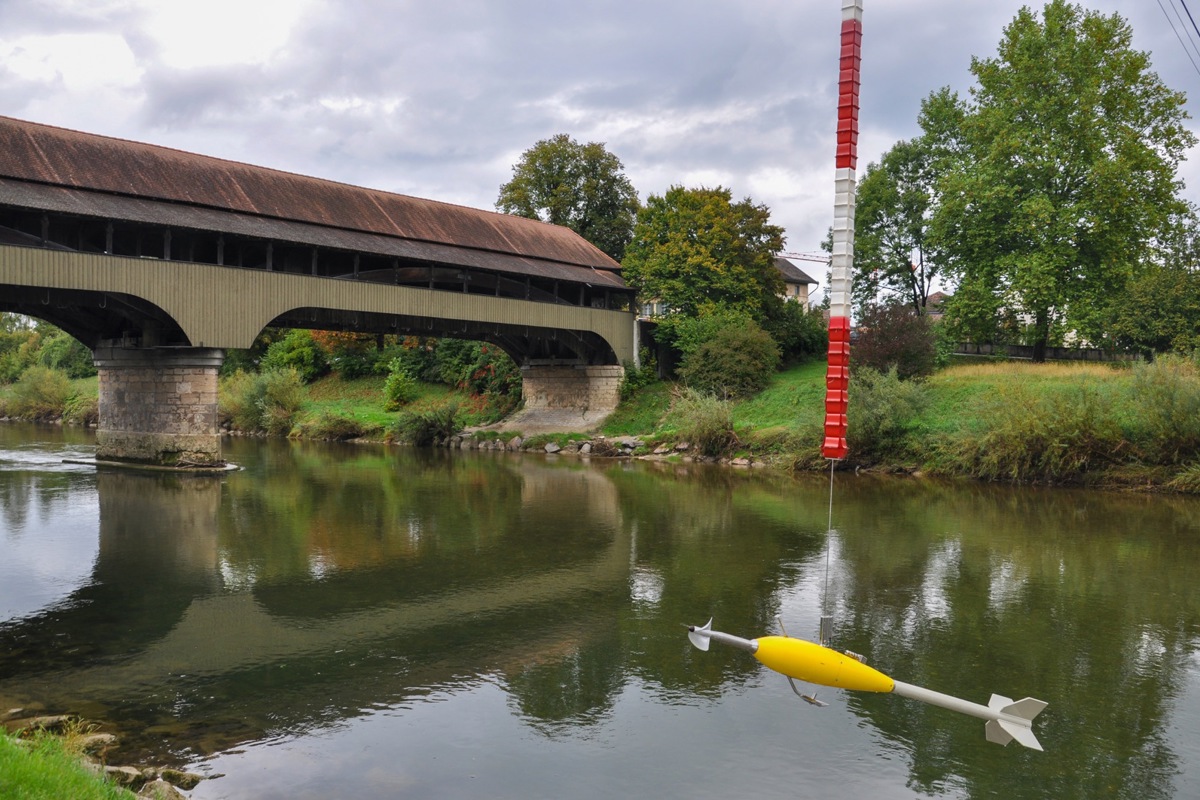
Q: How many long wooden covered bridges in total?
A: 1